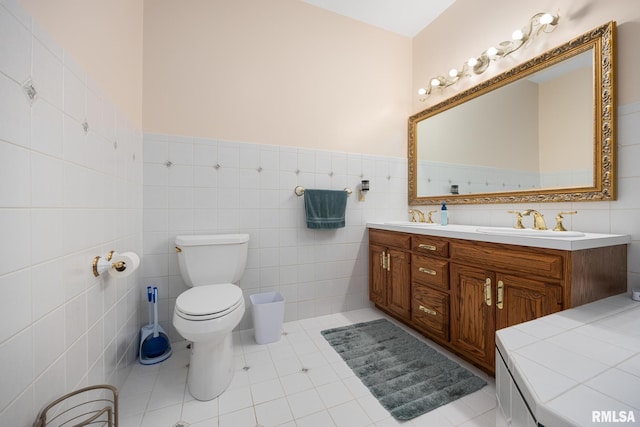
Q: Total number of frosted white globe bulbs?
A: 7